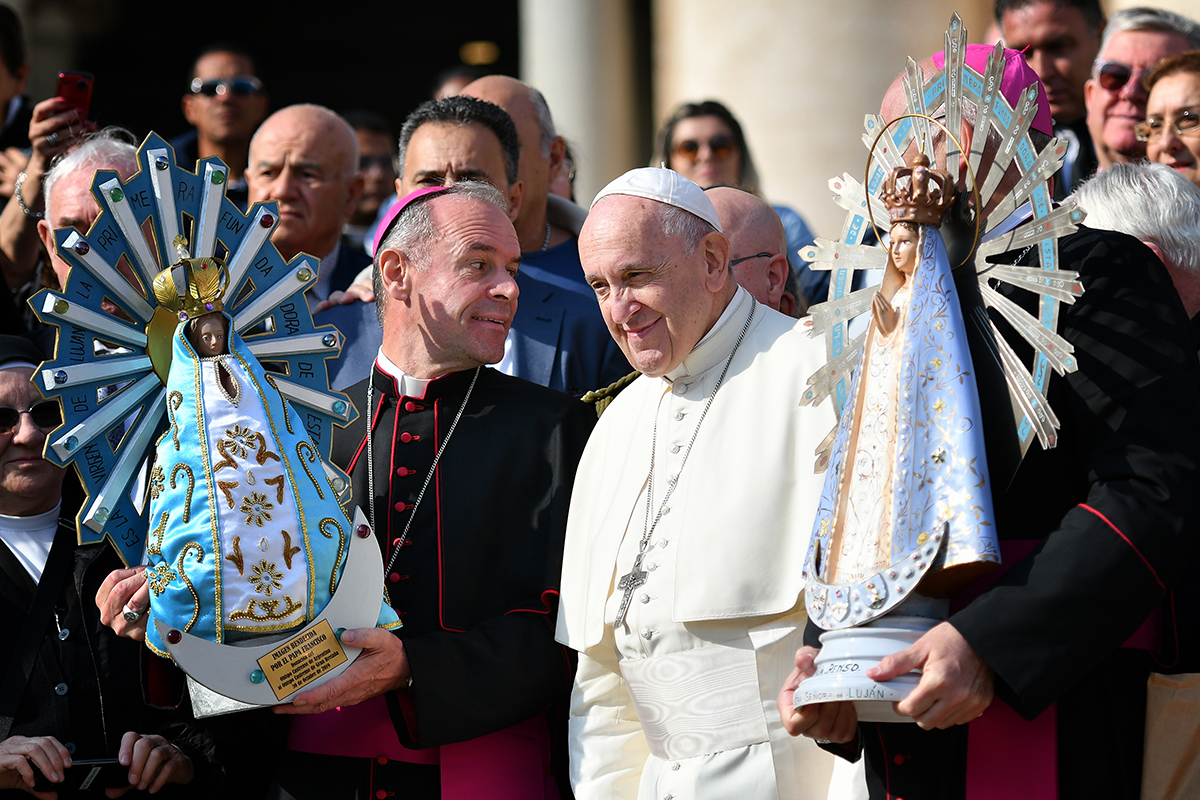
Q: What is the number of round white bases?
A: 1